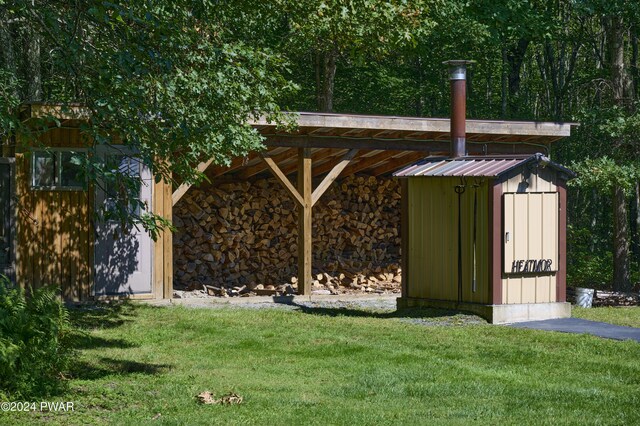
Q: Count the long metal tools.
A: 2